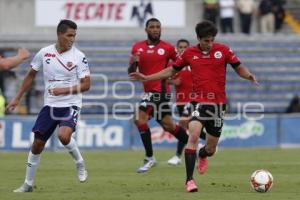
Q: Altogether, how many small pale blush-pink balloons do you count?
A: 0